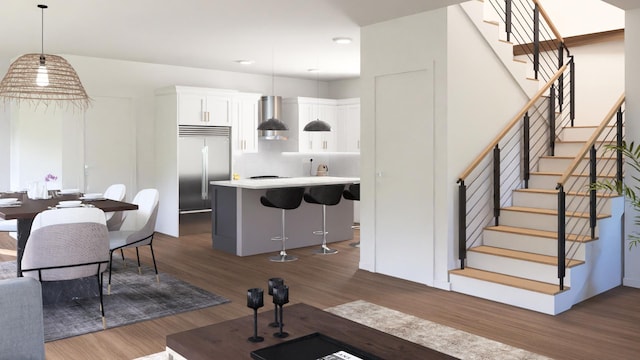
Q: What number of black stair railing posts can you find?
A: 11